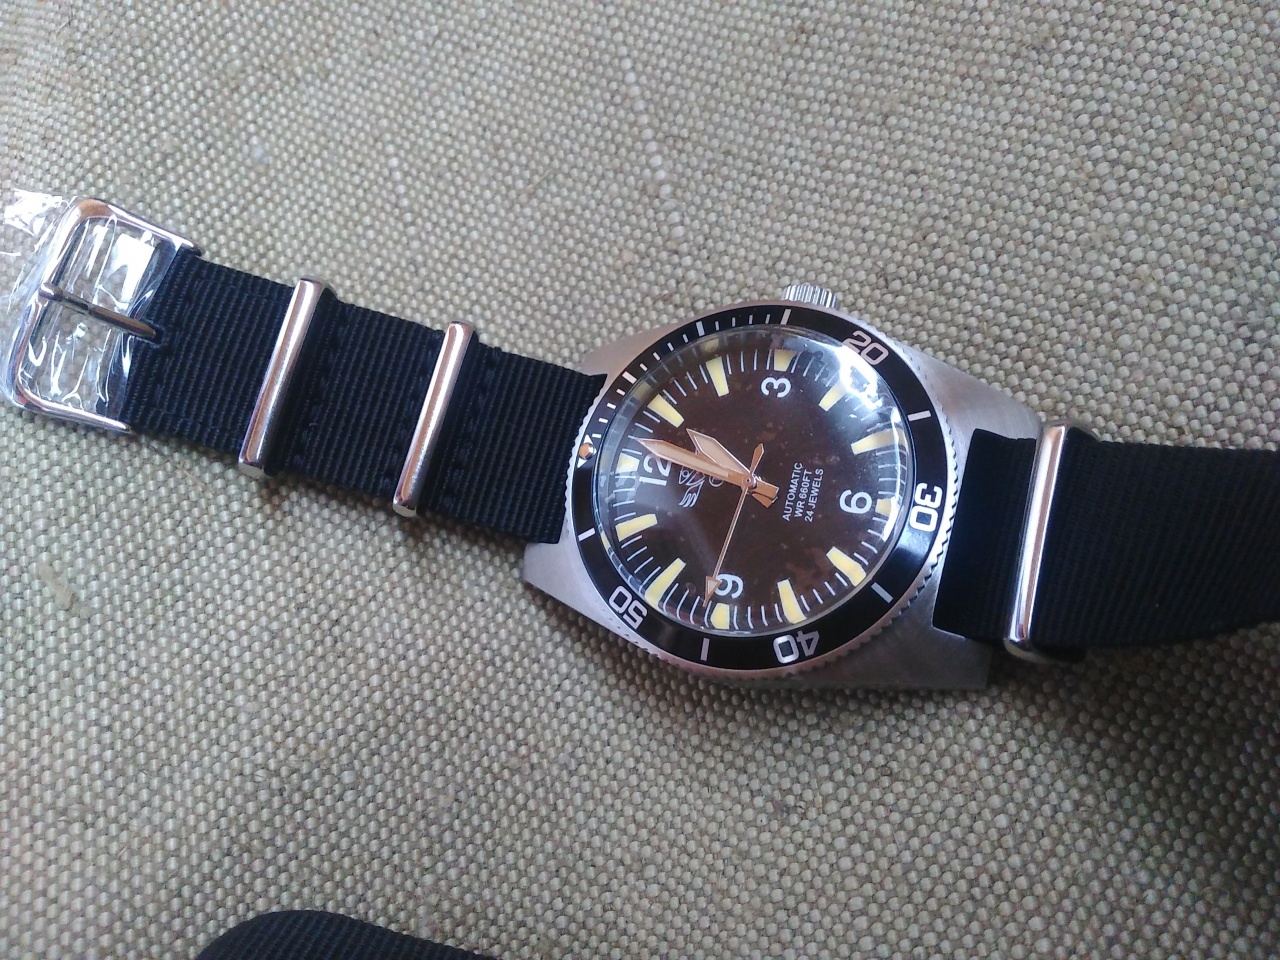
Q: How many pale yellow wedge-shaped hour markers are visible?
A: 12